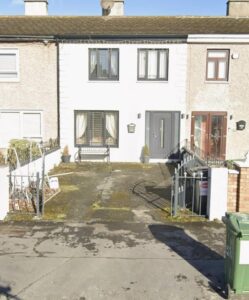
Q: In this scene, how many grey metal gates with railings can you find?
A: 2